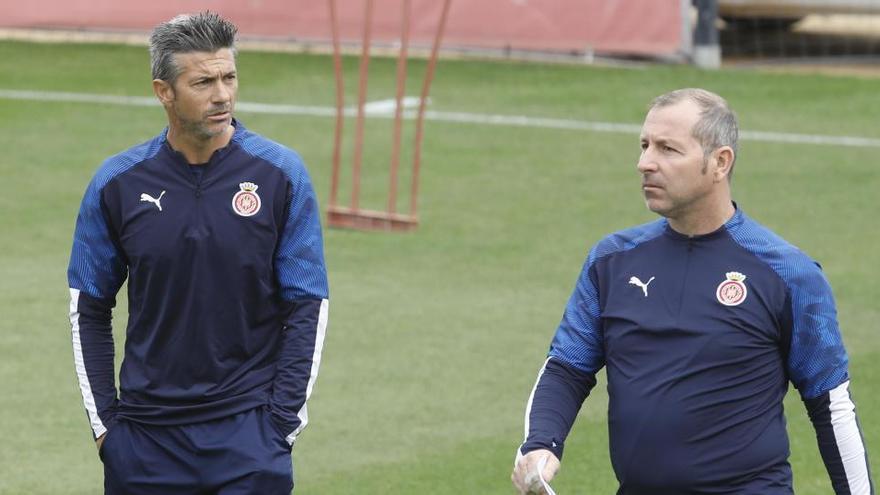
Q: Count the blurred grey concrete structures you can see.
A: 1